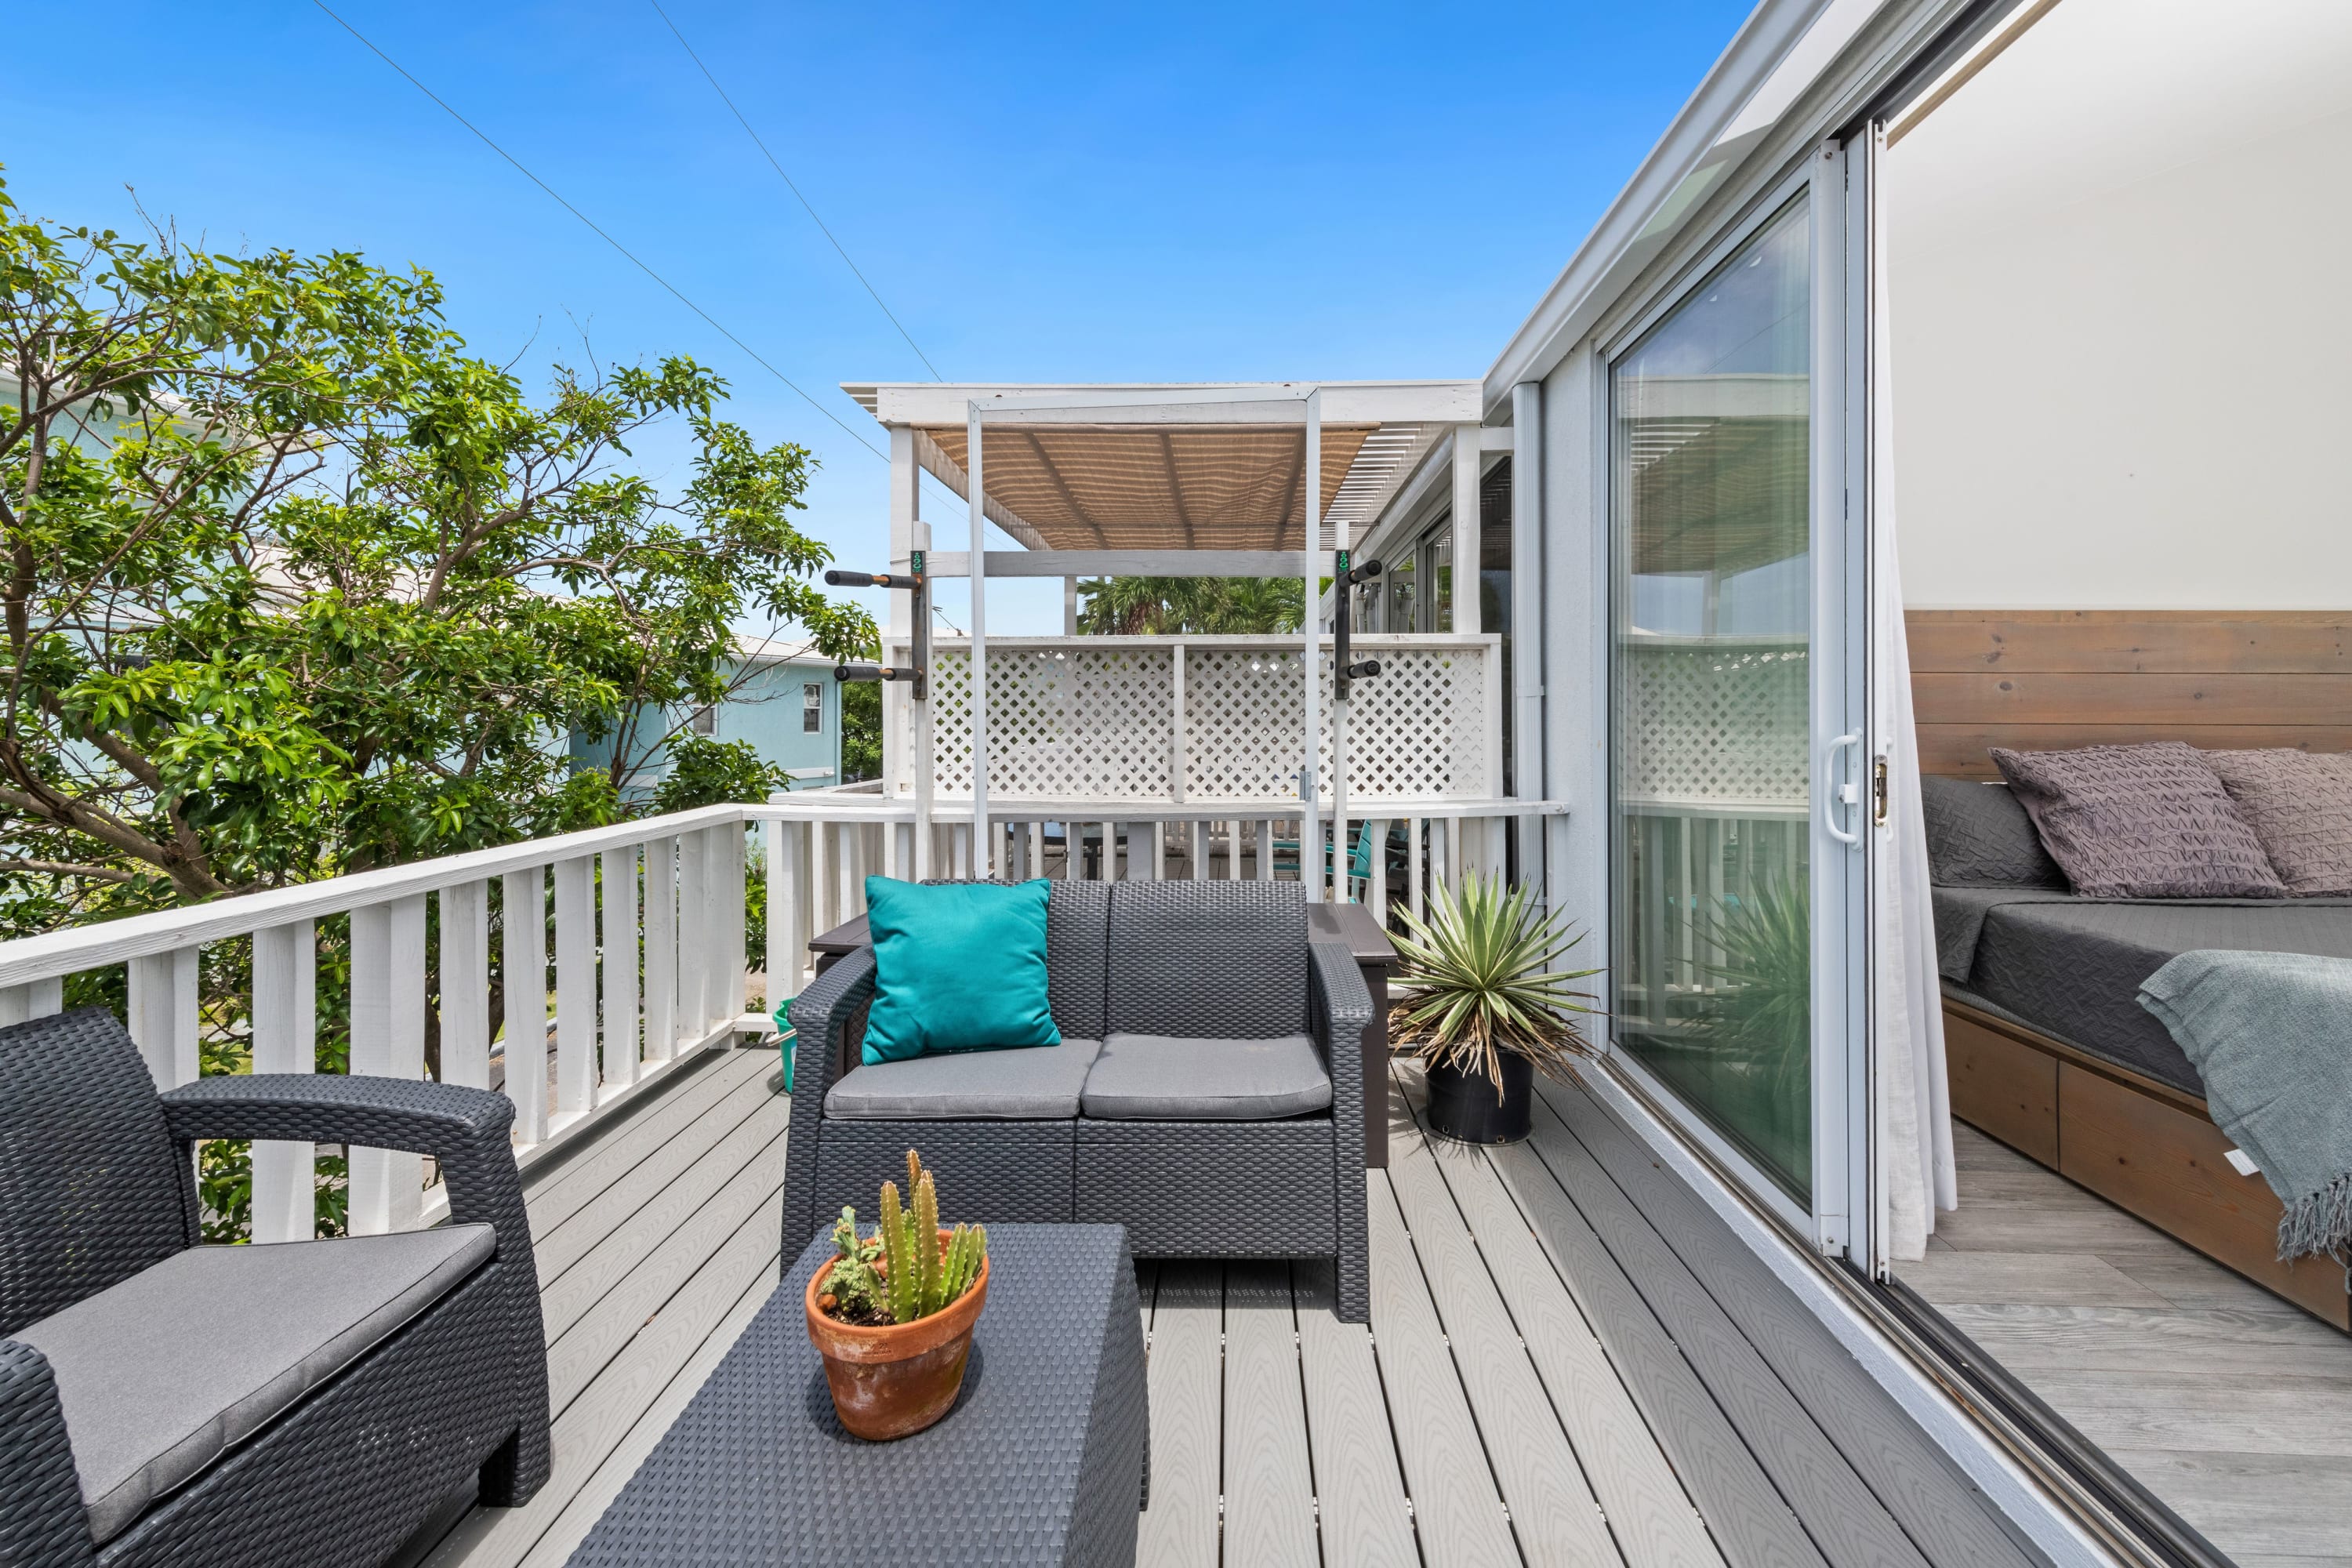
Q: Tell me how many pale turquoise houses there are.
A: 2